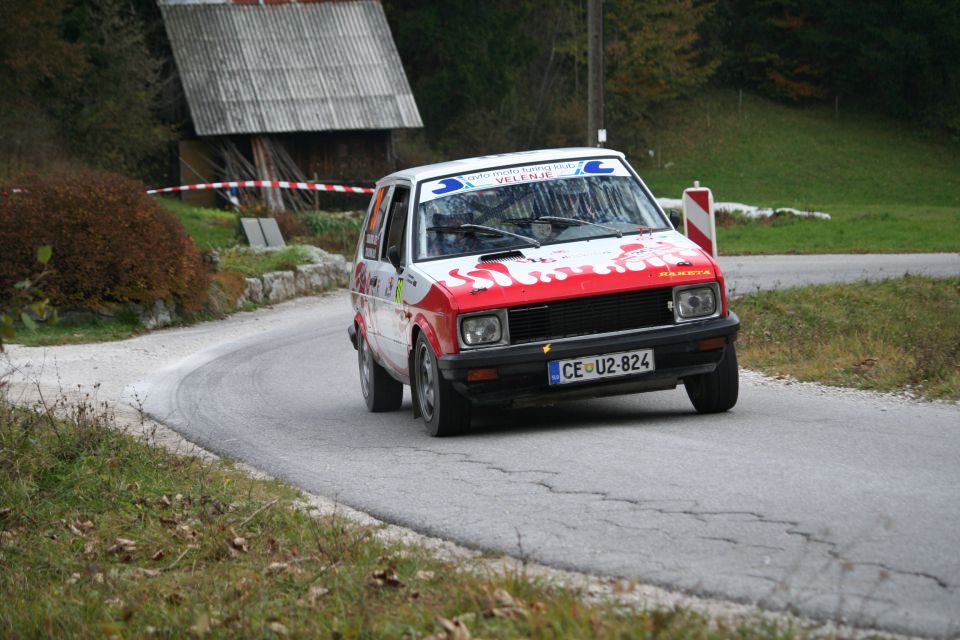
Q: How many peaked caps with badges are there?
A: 0